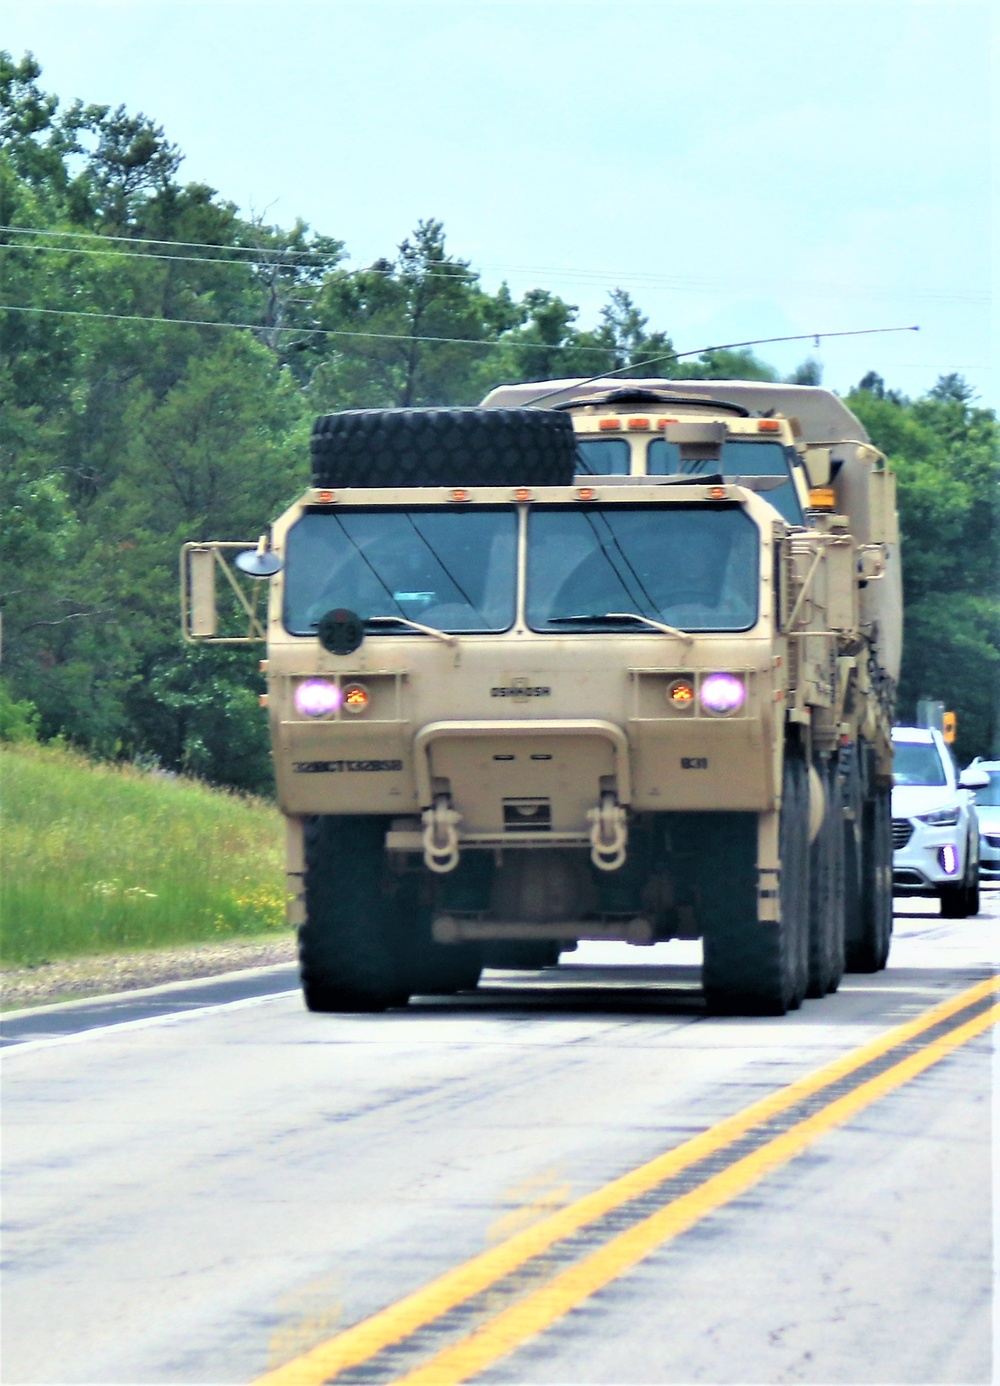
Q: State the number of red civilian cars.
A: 0